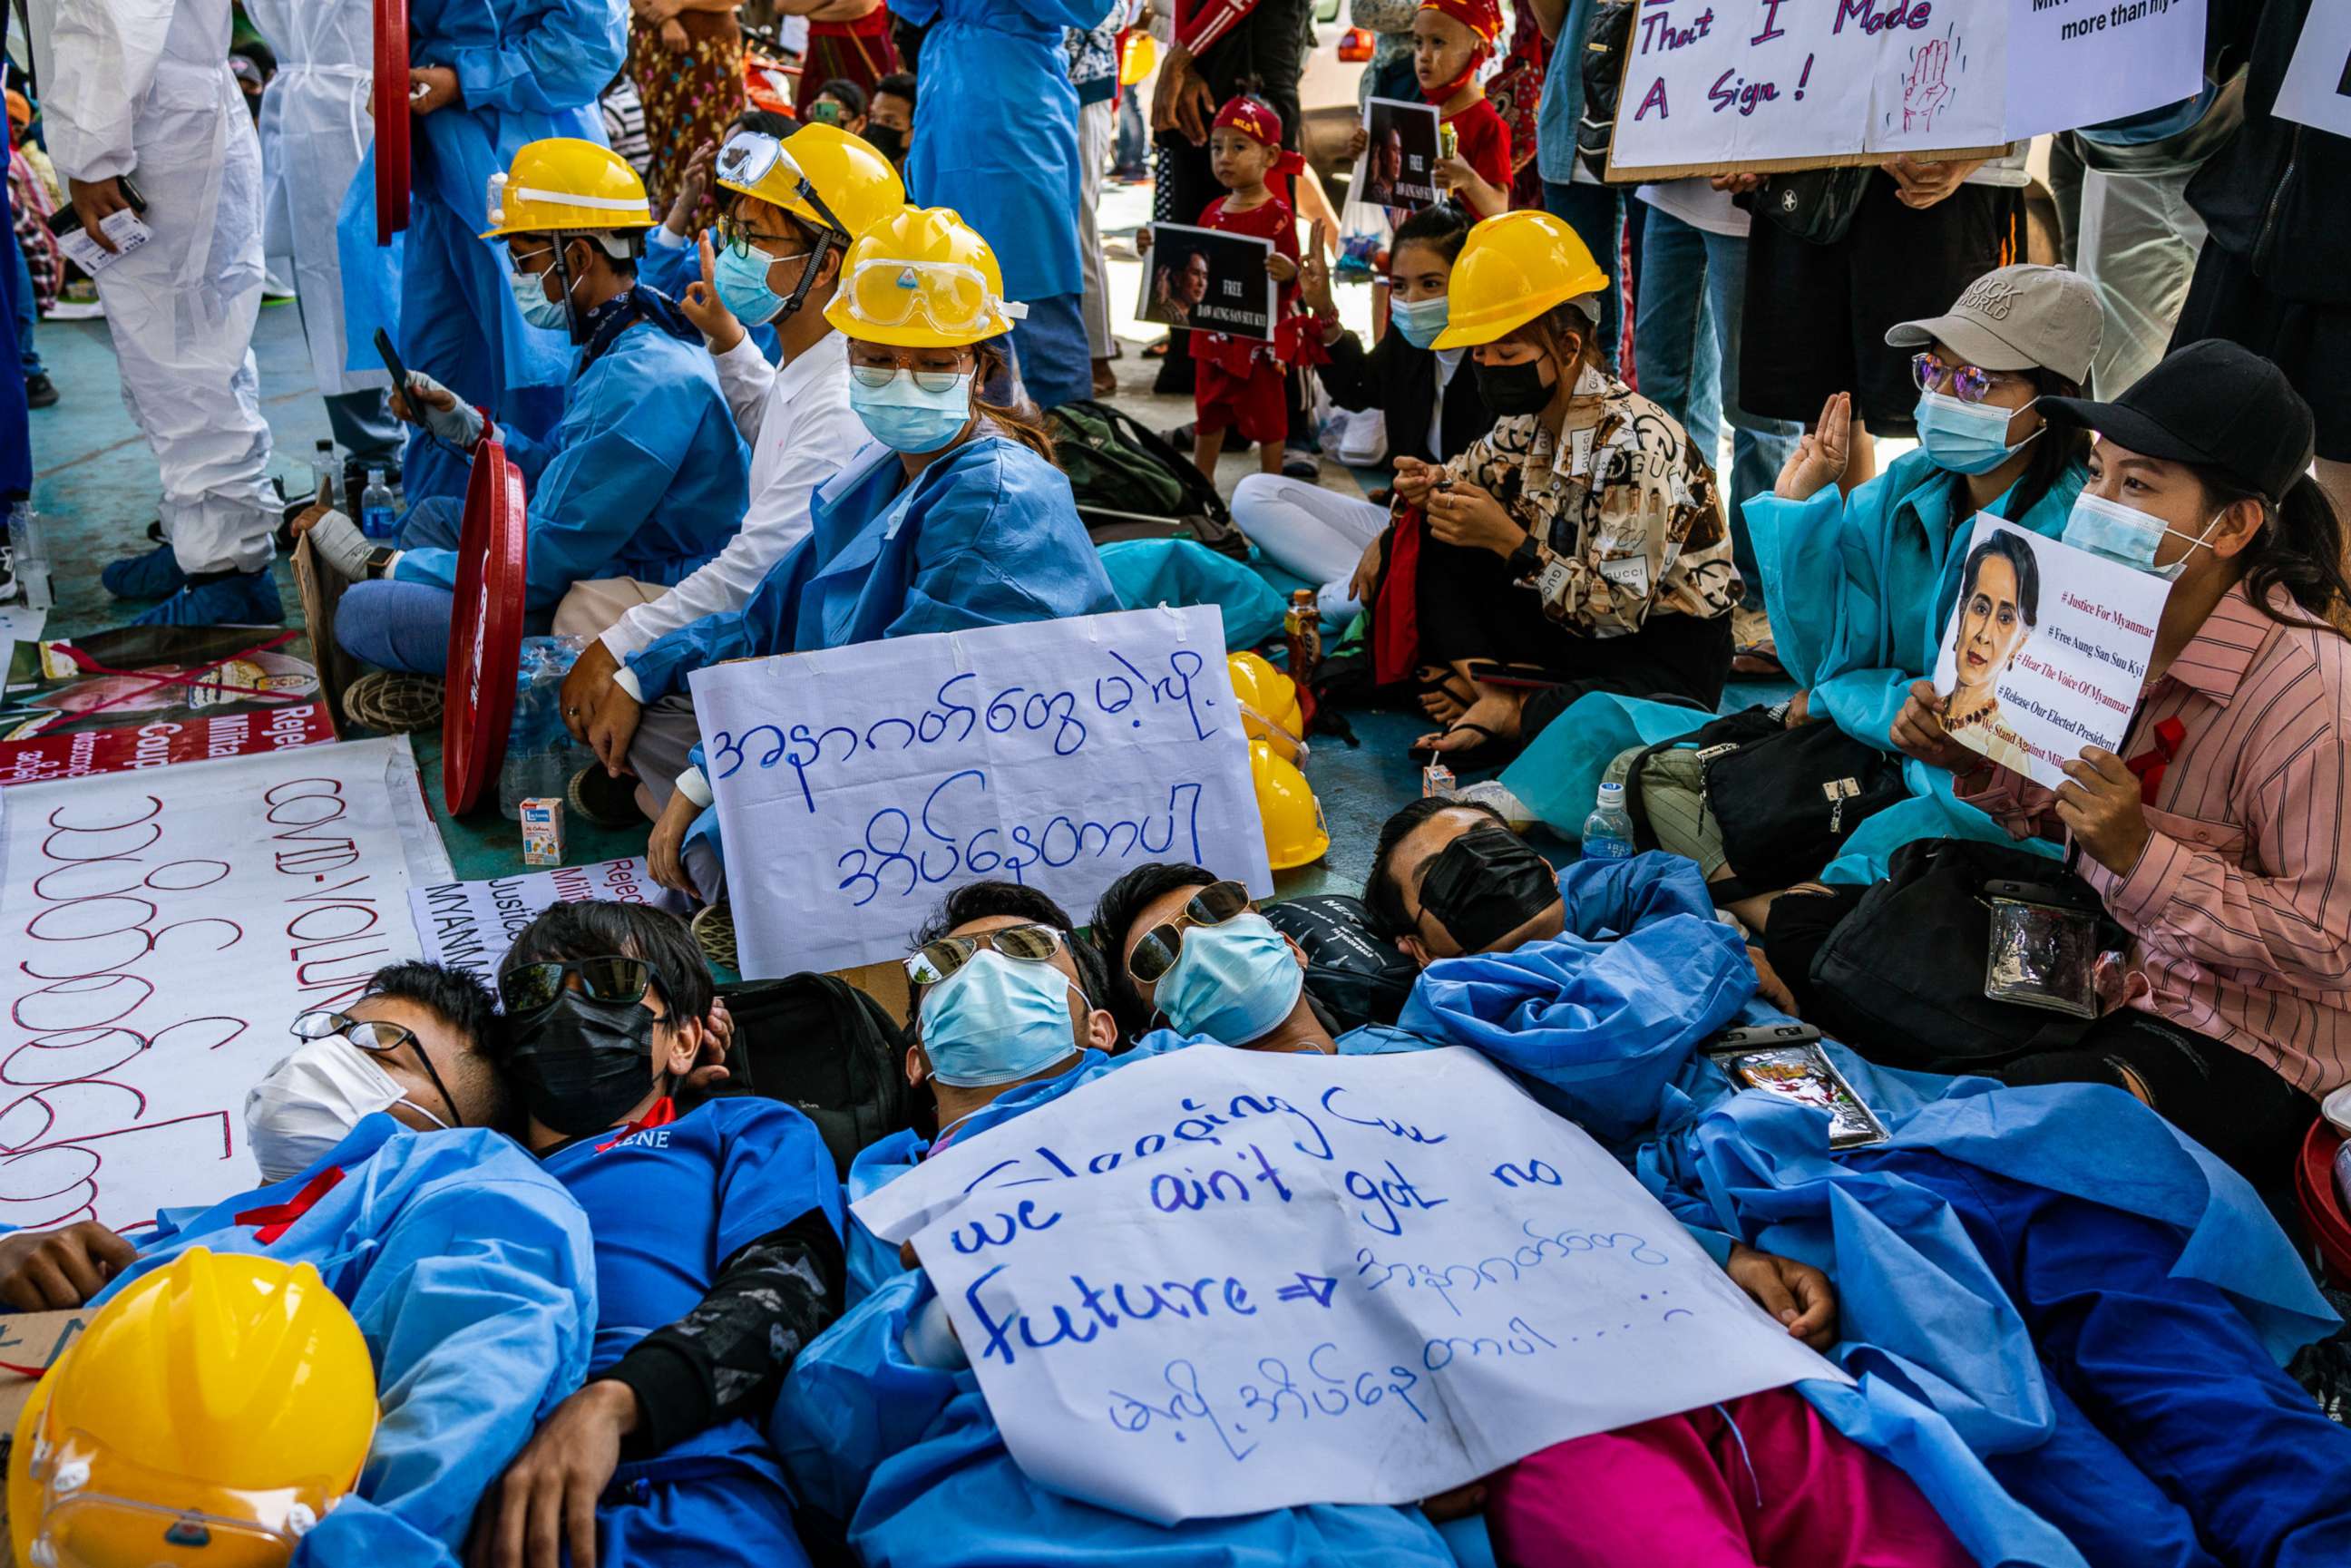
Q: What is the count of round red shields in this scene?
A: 2